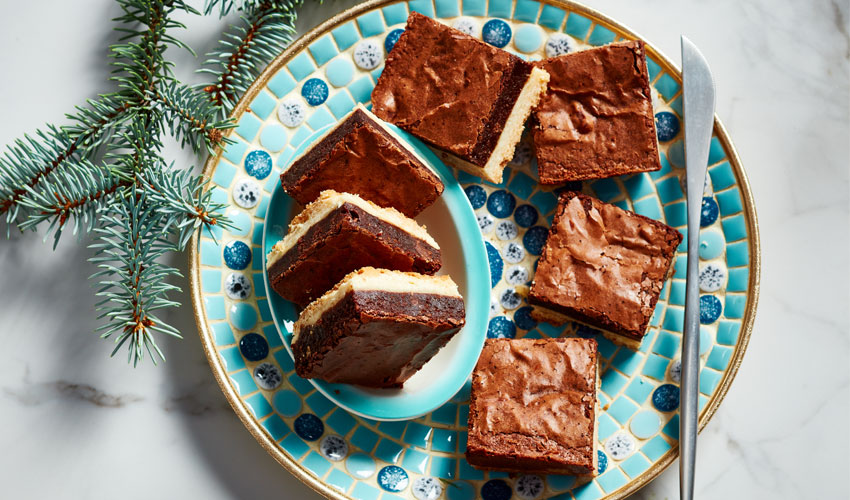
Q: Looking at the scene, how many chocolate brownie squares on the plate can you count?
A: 7